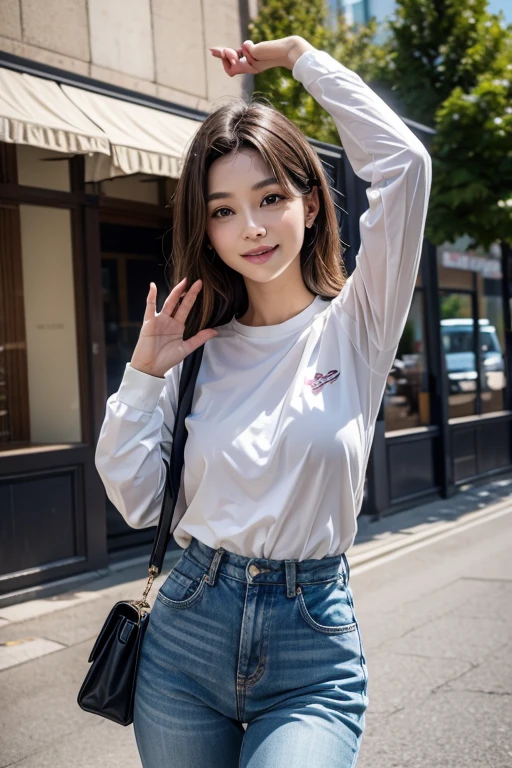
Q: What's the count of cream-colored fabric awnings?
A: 2